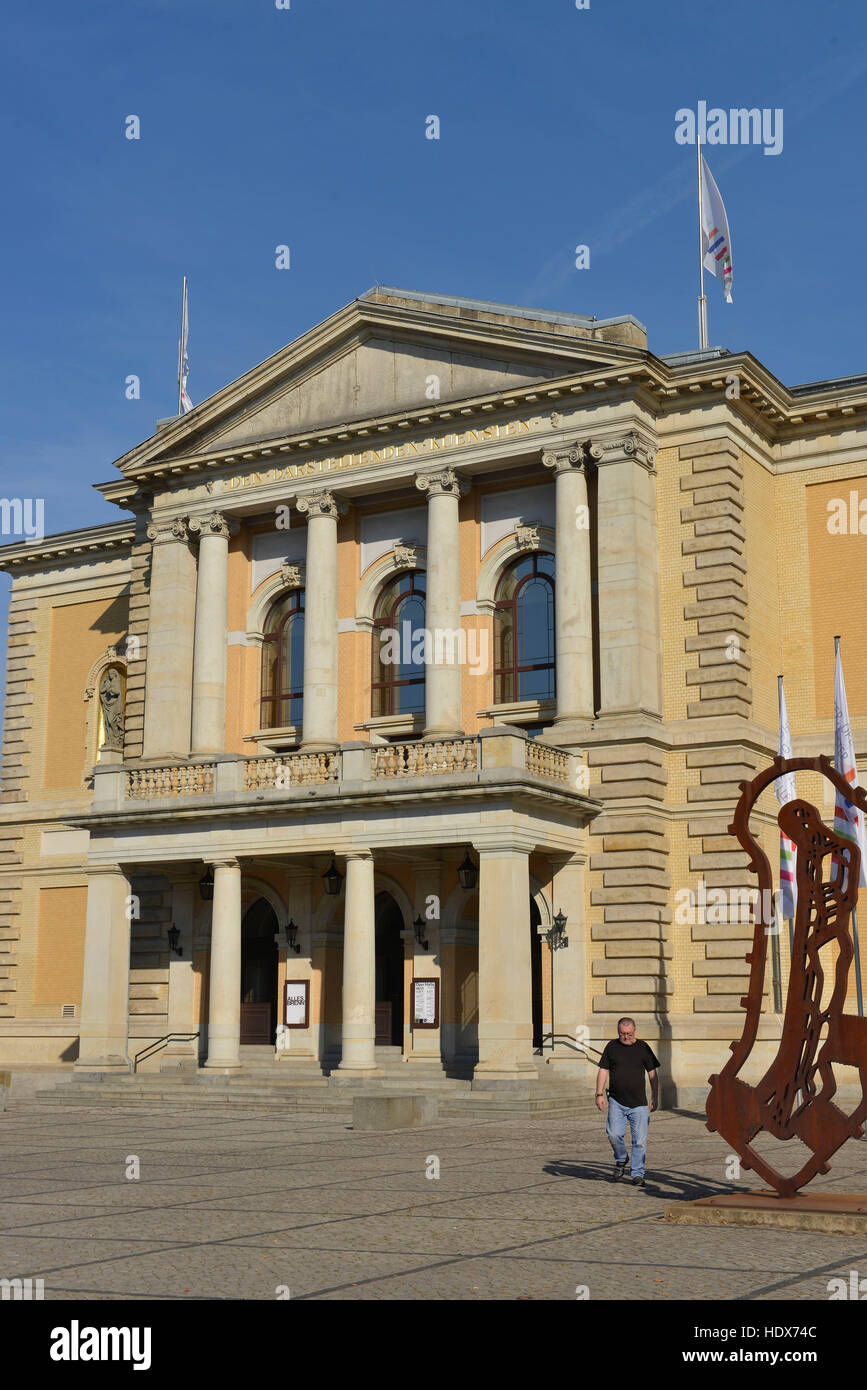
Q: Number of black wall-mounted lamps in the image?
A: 4